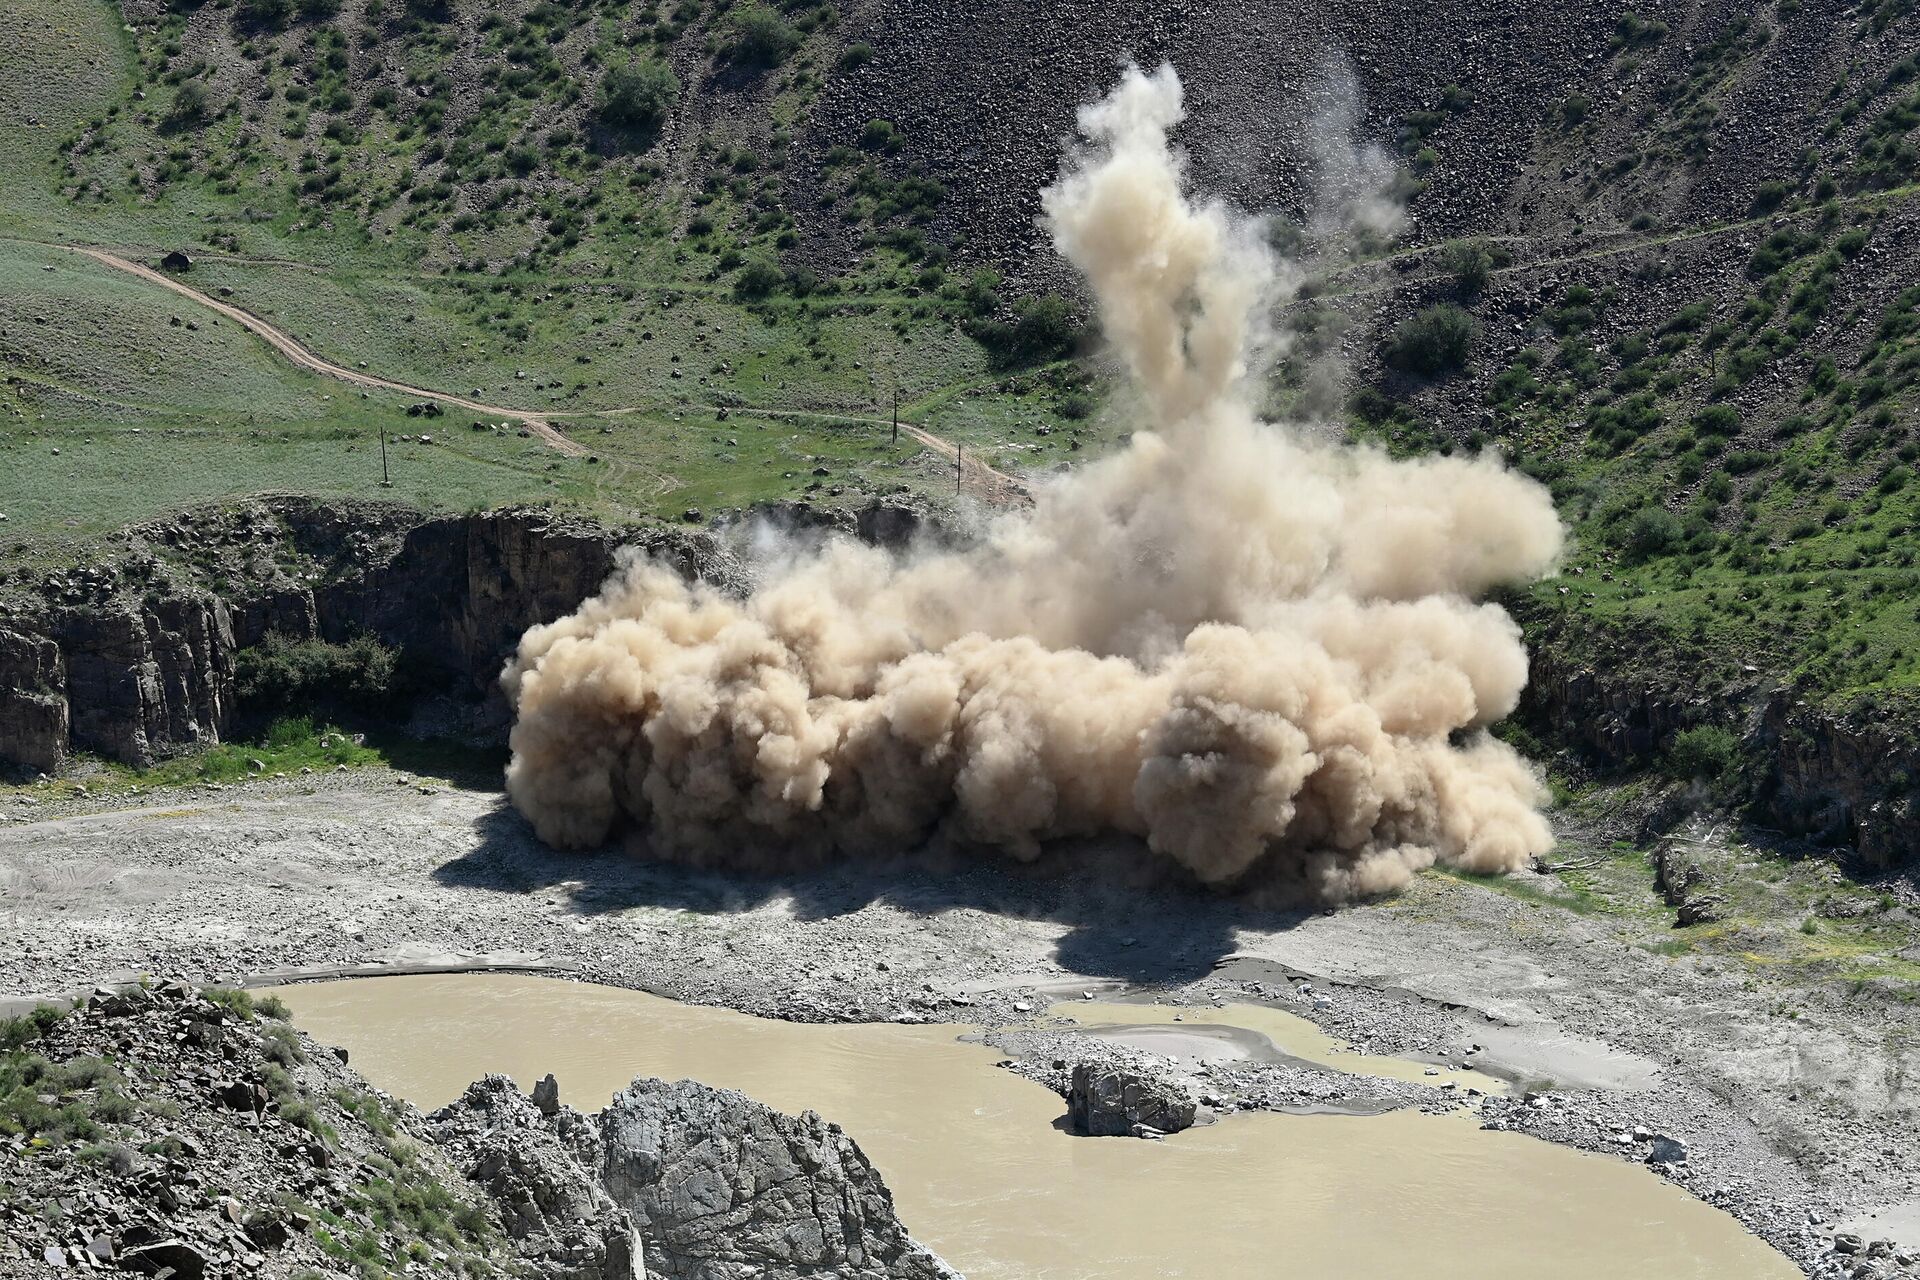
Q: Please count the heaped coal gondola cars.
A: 0